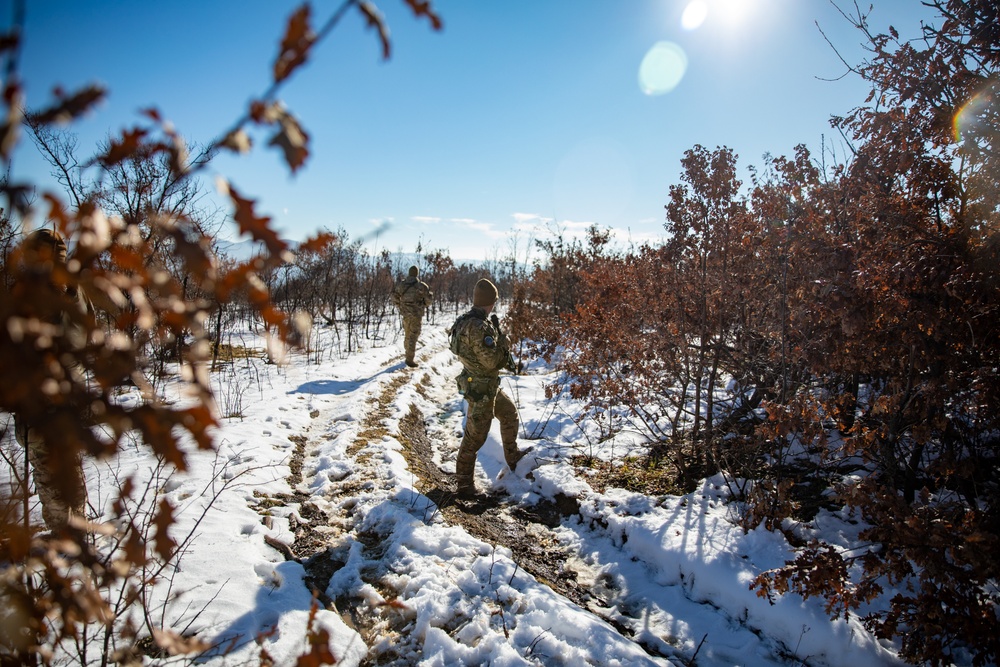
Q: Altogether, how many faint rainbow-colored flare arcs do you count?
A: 1